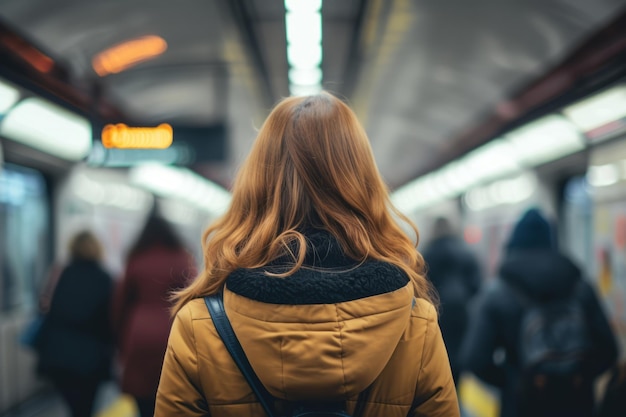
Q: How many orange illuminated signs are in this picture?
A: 2